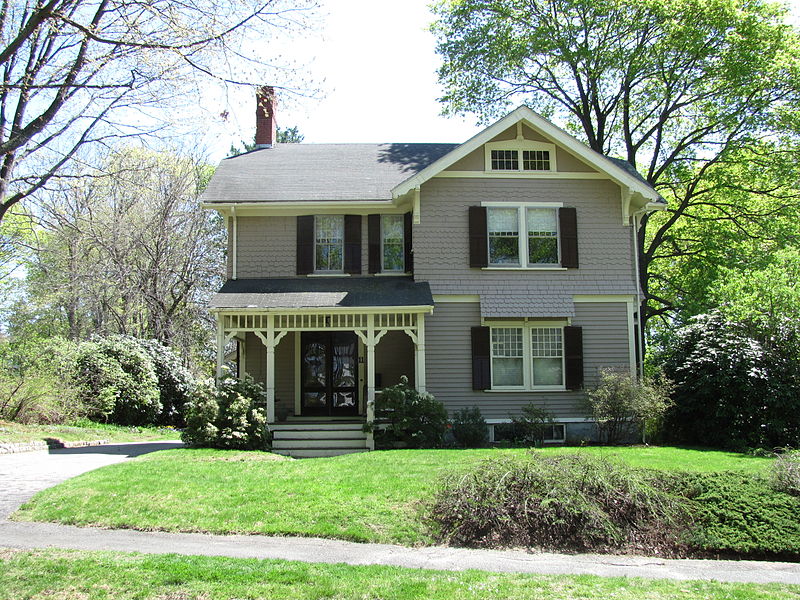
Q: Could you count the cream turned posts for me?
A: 4